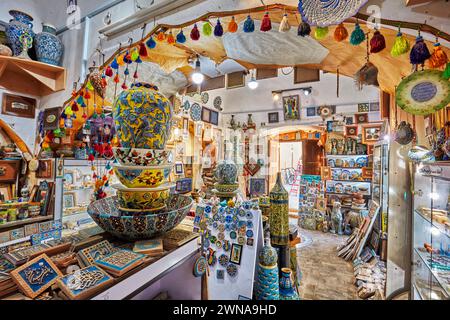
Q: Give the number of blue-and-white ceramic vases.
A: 2